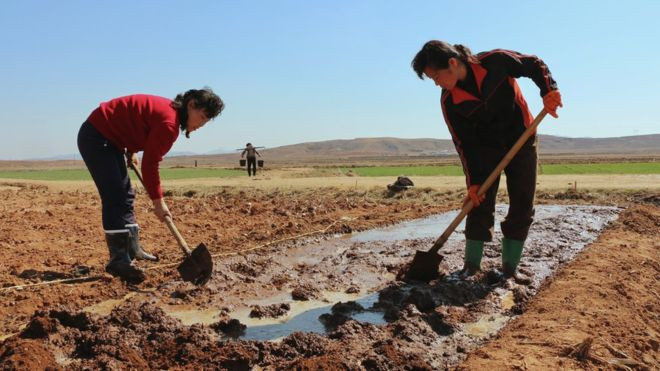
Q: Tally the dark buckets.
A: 2